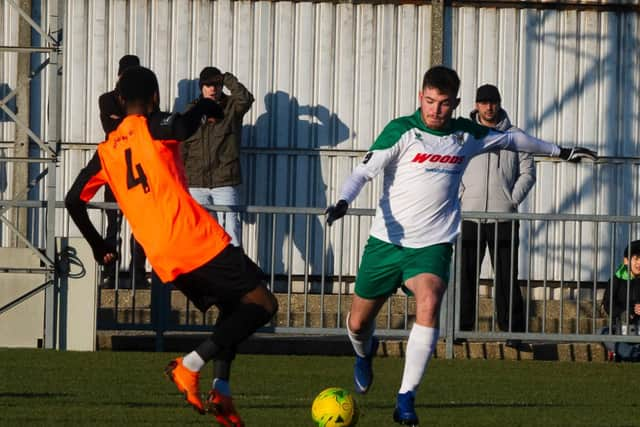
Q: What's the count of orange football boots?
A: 2